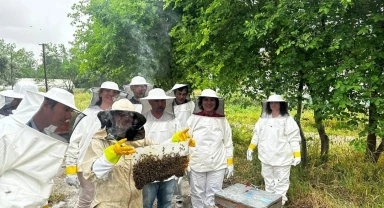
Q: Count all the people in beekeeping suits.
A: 9